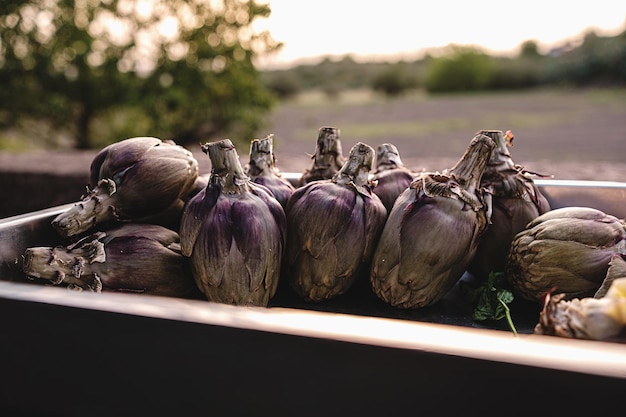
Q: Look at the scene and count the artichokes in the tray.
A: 11